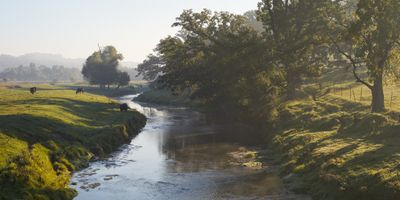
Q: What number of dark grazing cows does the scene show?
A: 3